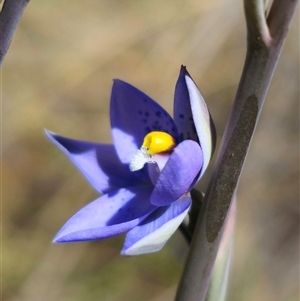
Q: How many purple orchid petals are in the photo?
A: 6